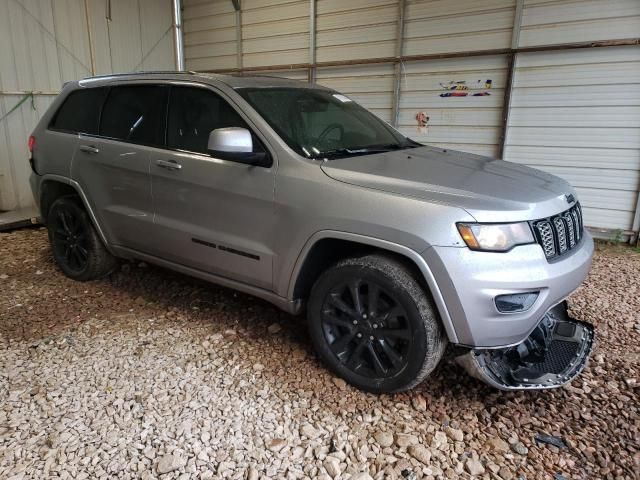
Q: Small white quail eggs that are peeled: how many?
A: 0